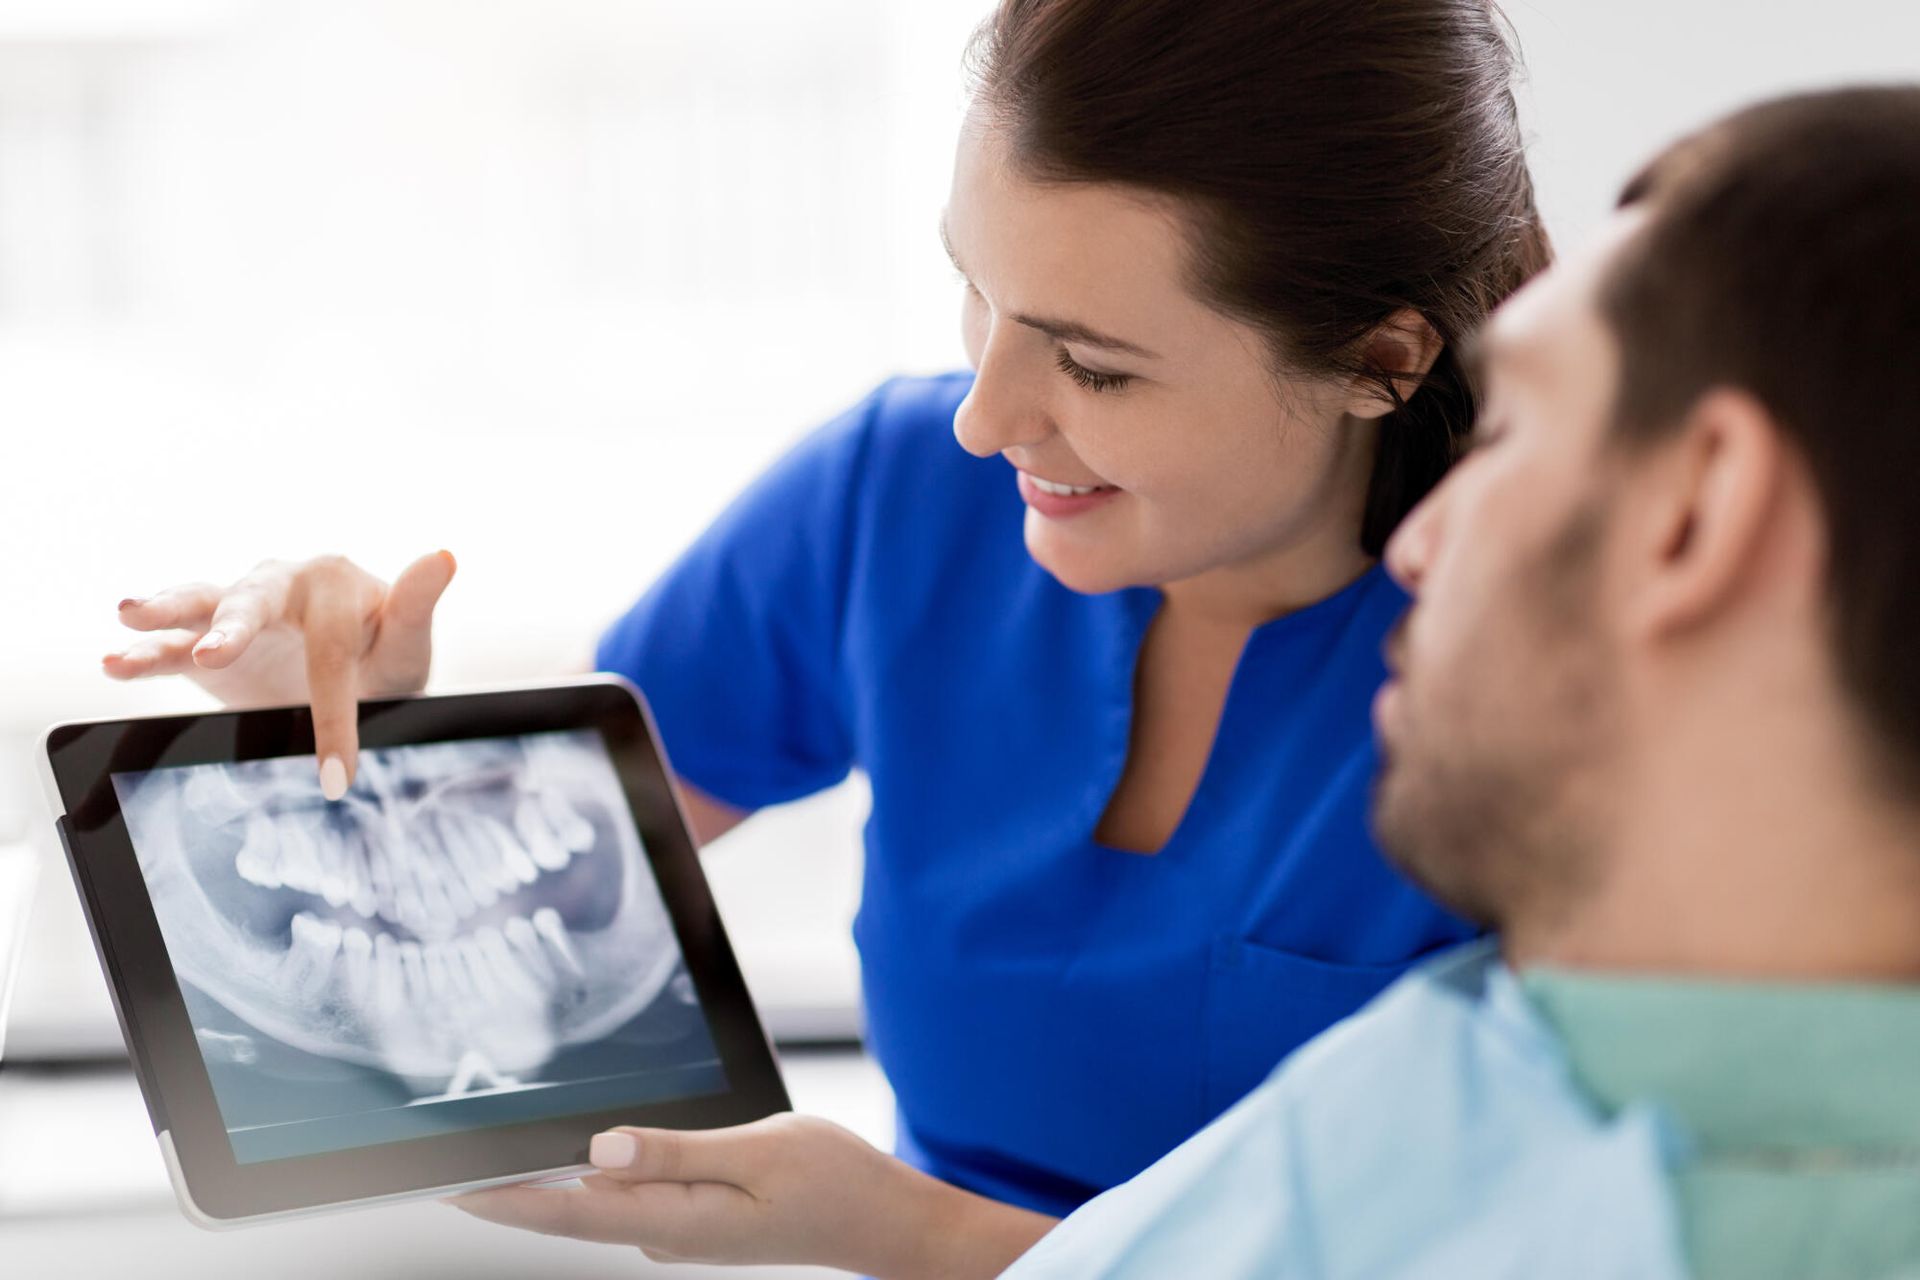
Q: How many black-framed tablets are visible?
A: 1